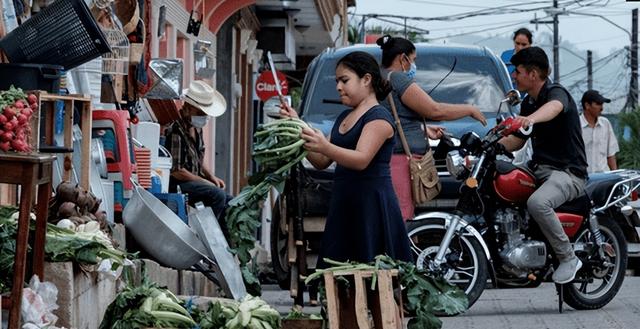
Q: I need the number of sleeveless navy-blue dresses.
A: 1